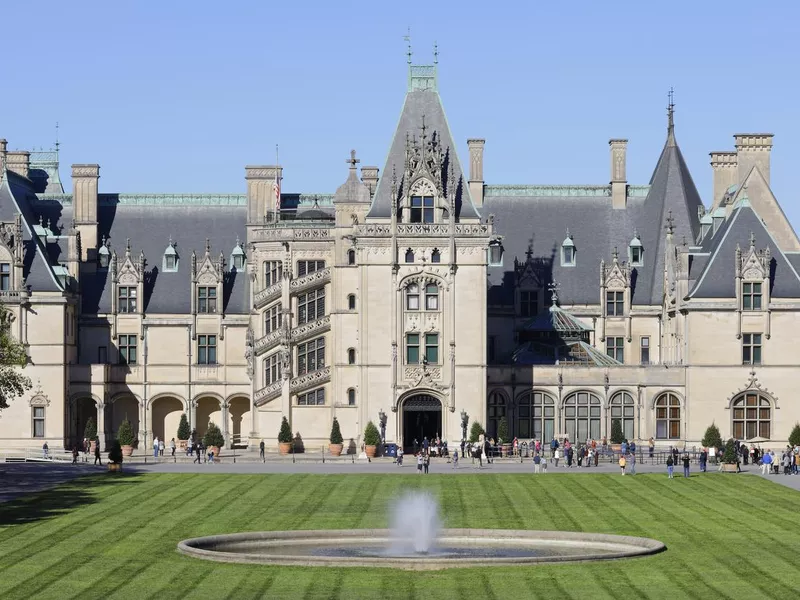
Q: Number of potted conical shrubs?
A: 14